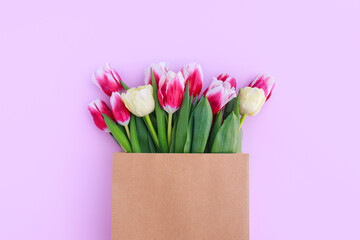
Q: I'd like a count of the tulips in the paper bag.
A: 11